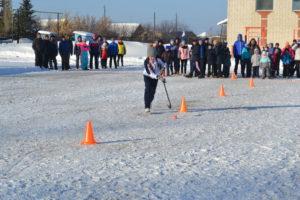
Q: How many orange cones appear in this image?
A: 5